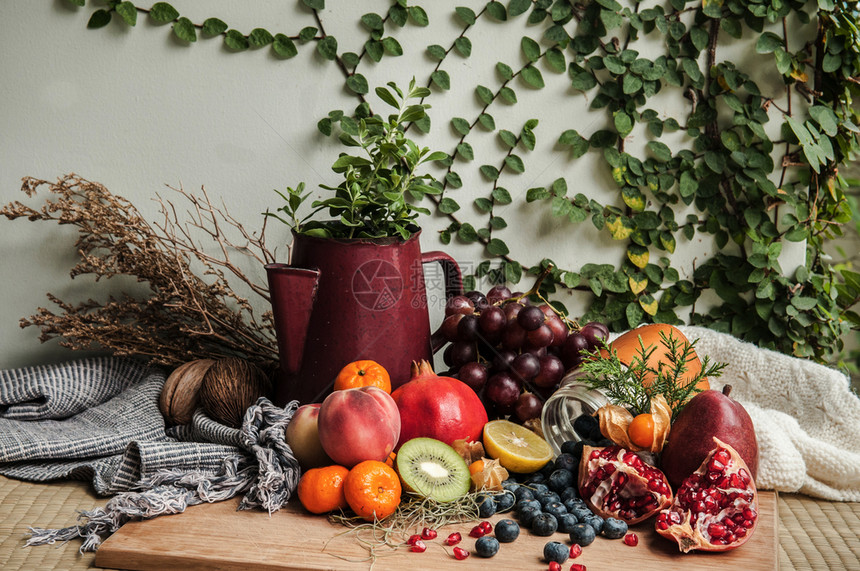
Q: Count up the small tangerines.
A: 3